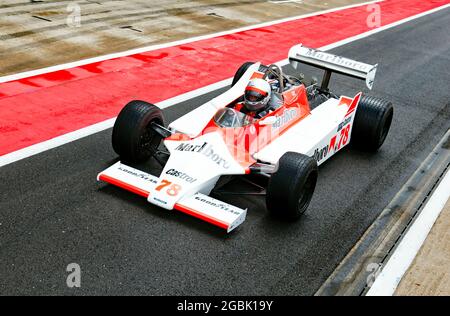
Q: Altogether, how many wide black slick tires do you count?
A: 4